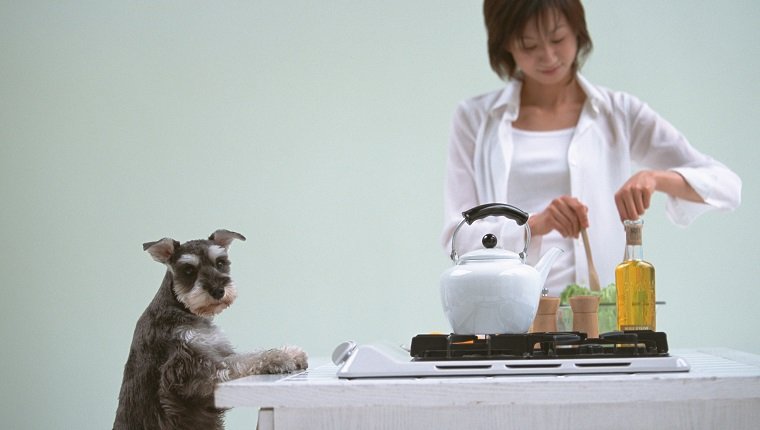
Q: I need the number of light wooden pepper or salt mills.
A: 2